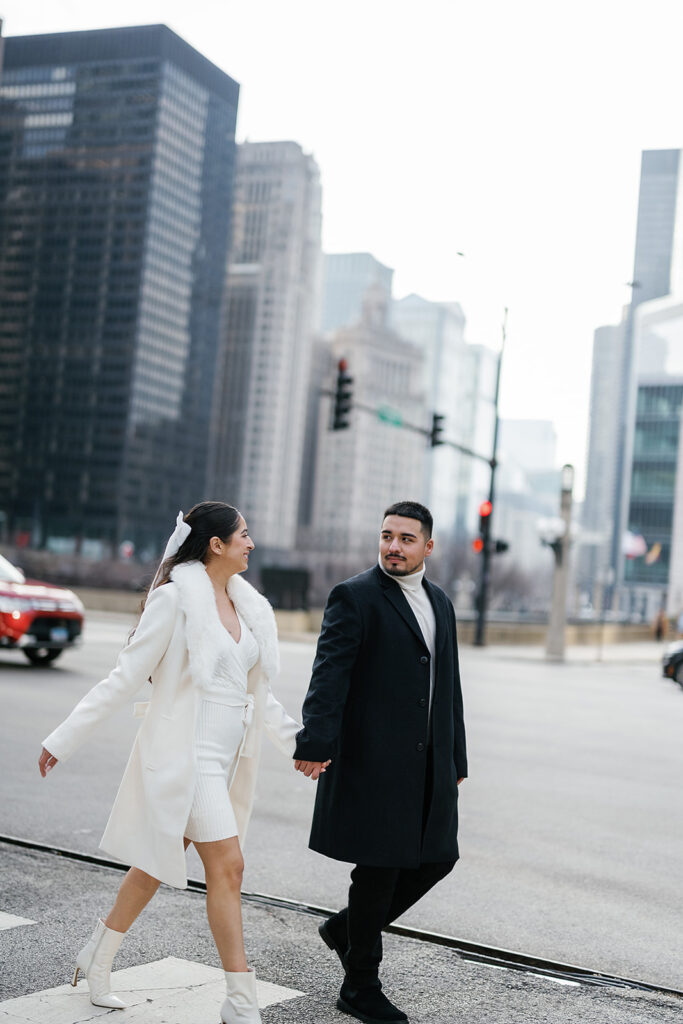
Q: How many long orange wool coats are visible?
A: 0